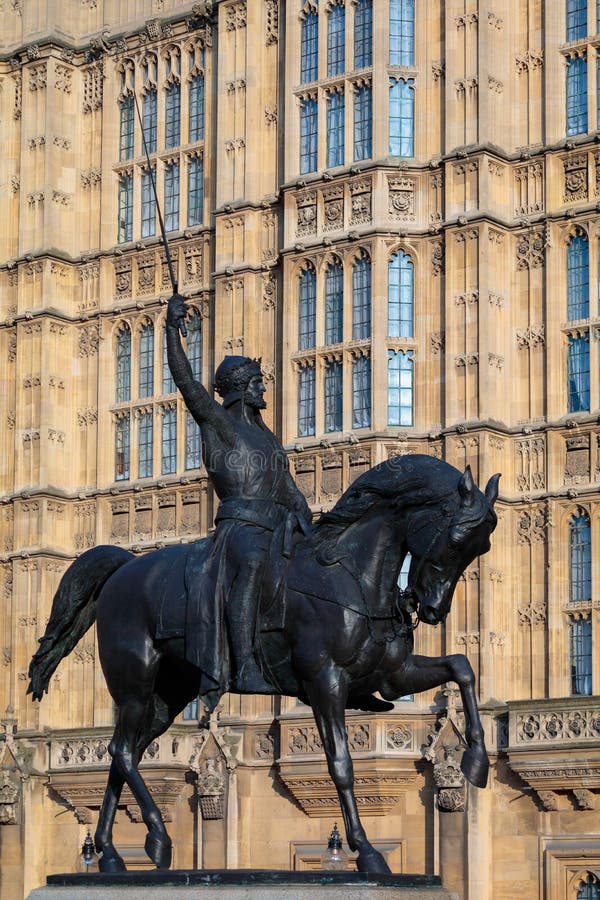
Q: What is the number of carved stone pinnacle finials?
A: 3